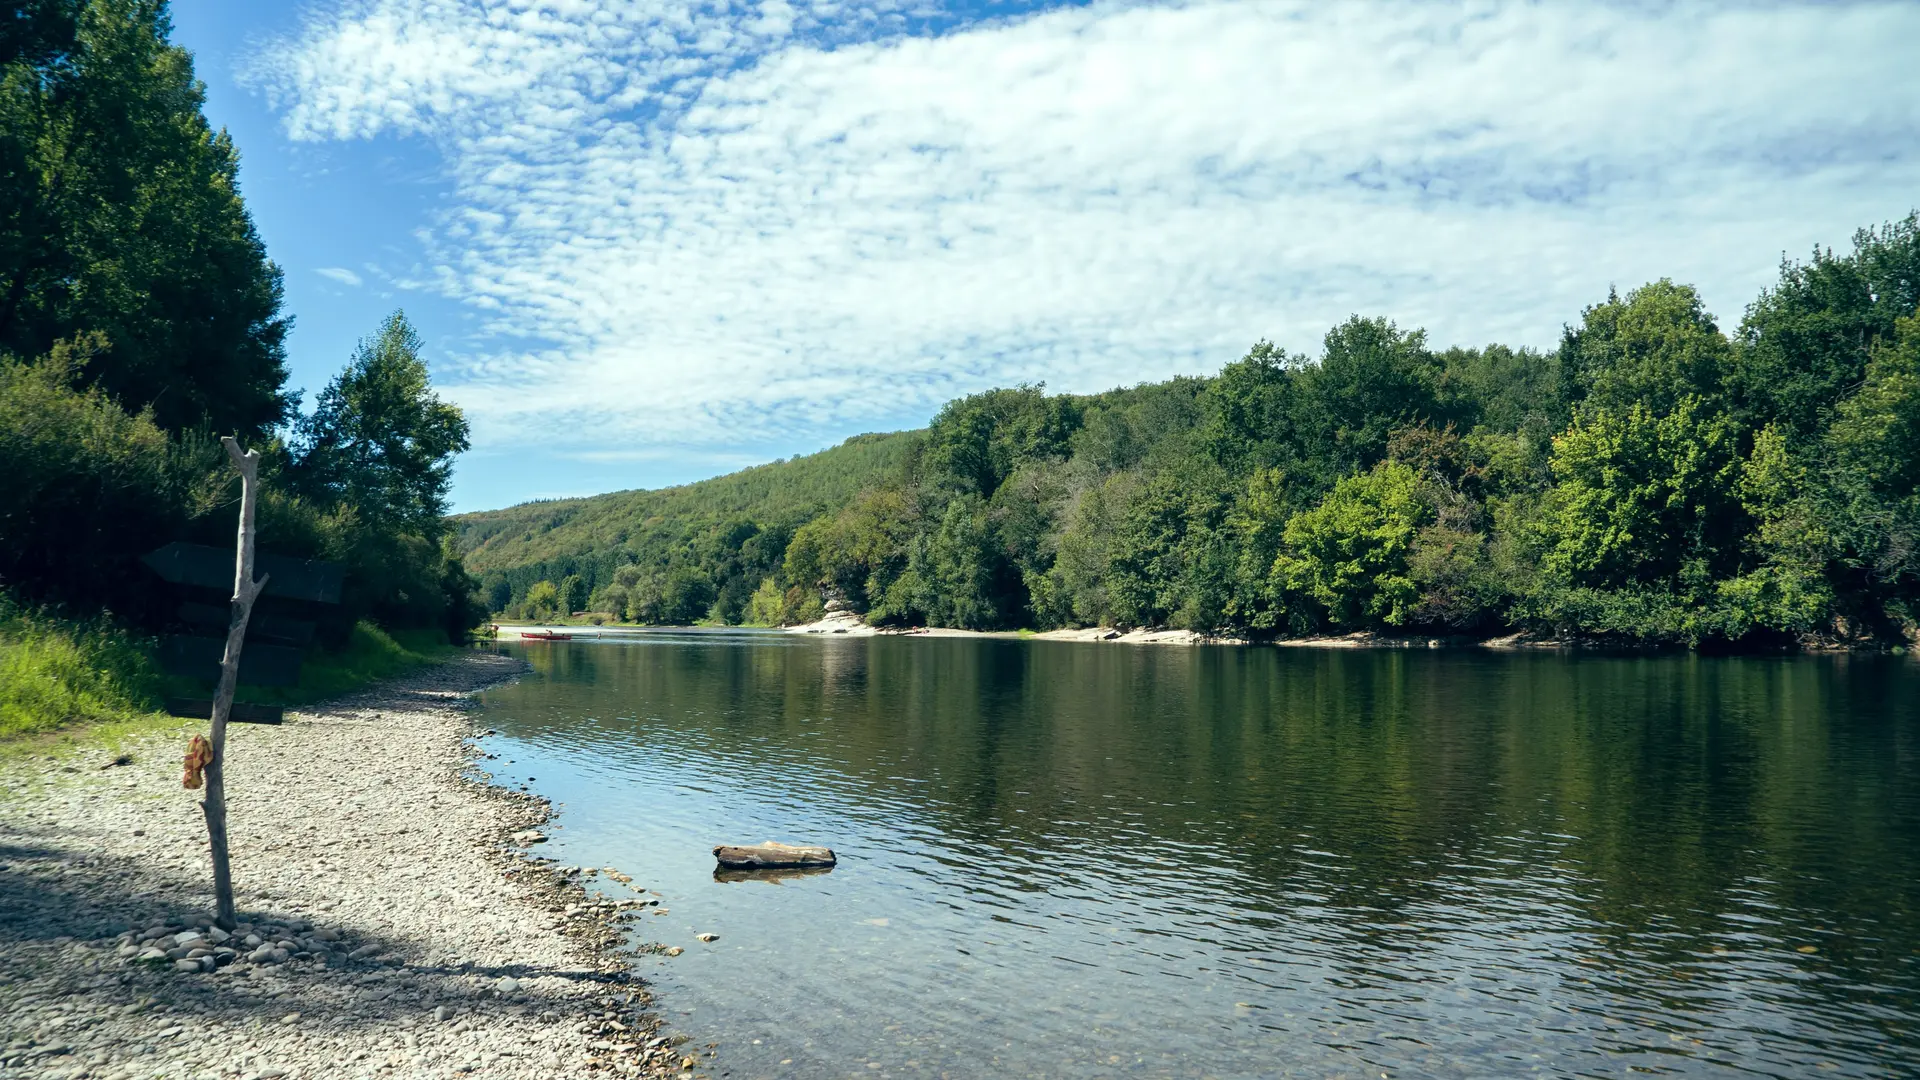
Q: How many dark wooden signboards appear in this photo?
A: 4